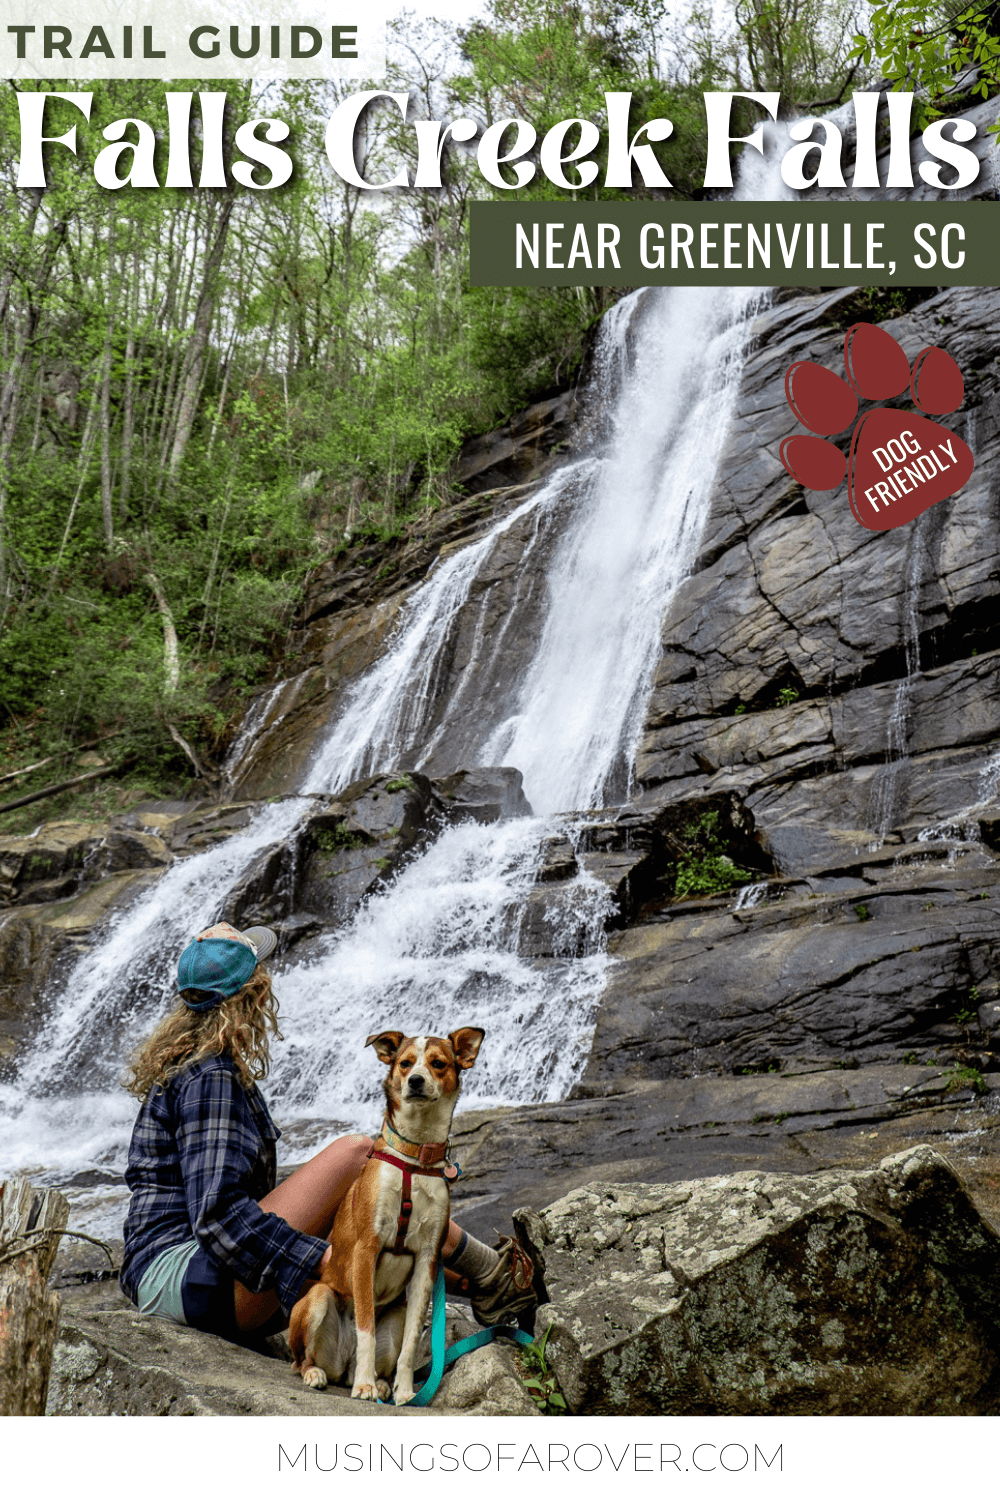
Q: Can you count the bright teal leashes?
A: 1